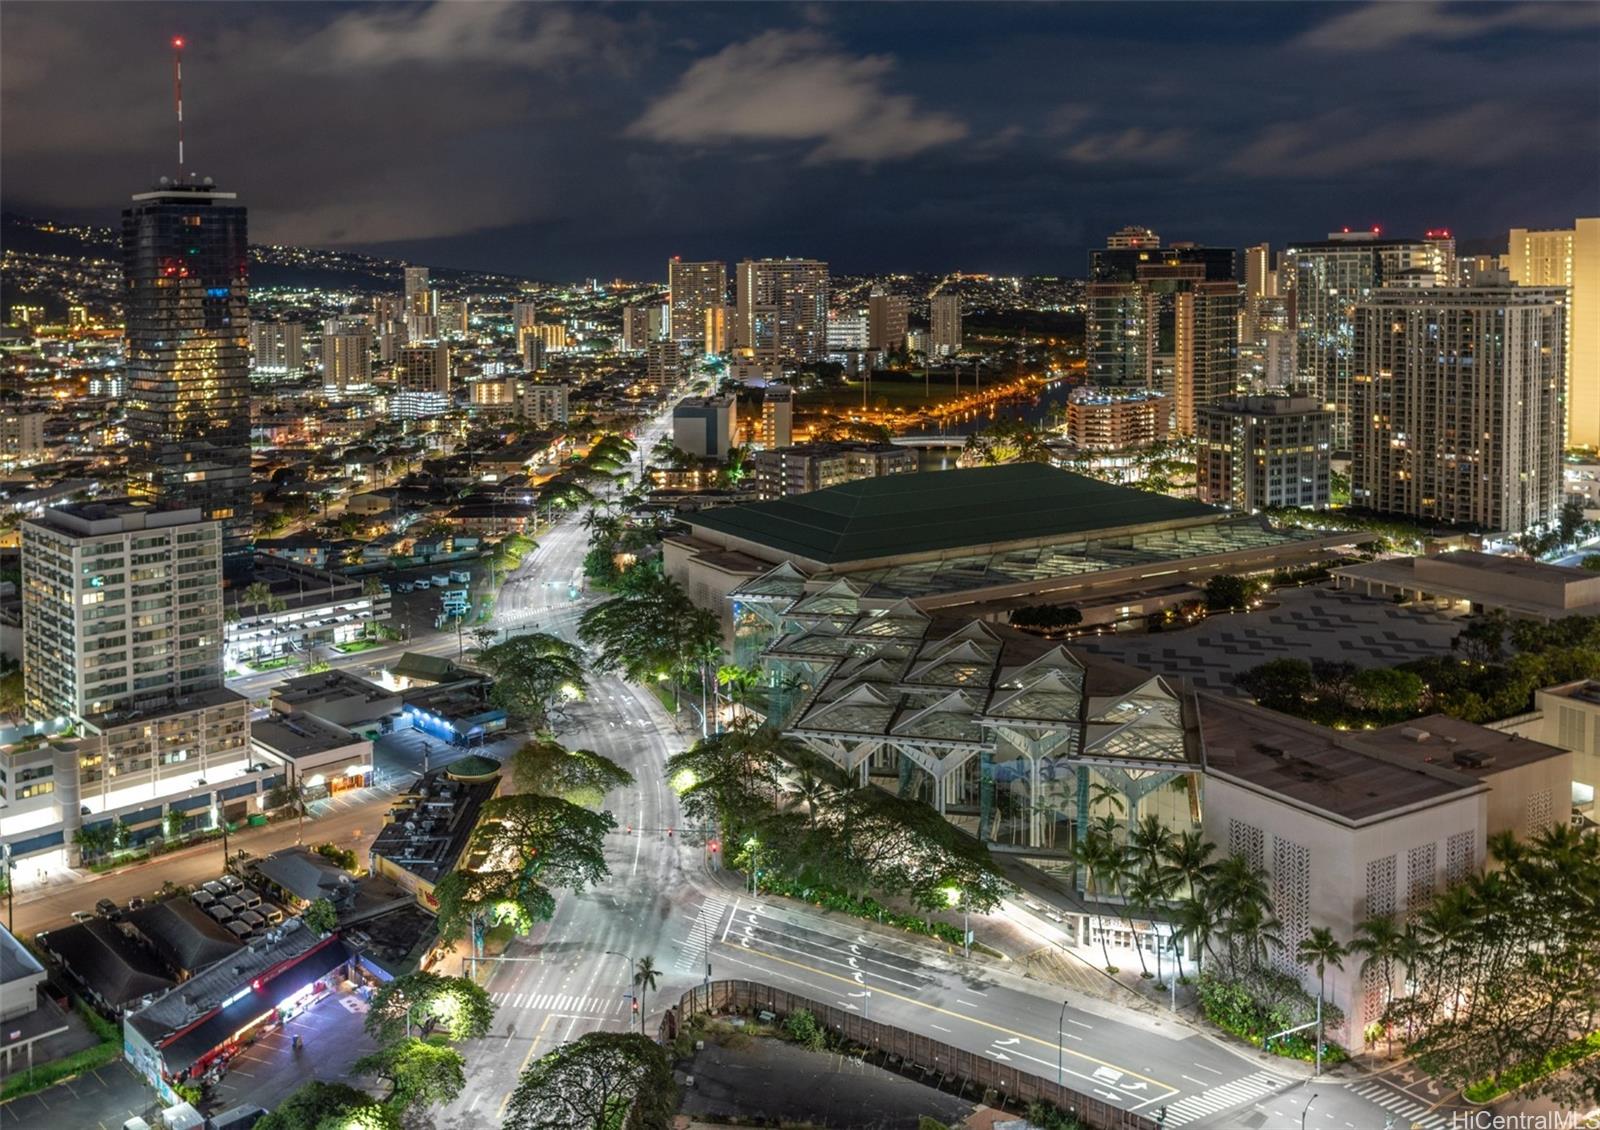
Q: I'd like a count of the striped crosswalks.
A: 5